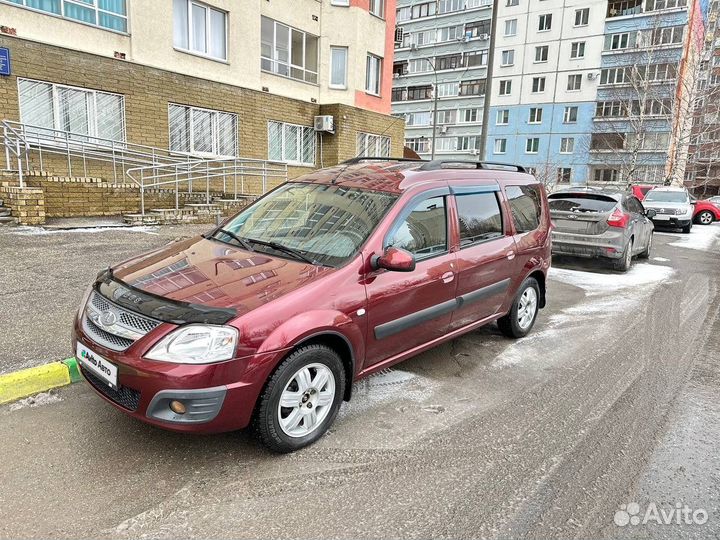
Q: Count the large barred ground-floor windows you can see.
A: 4